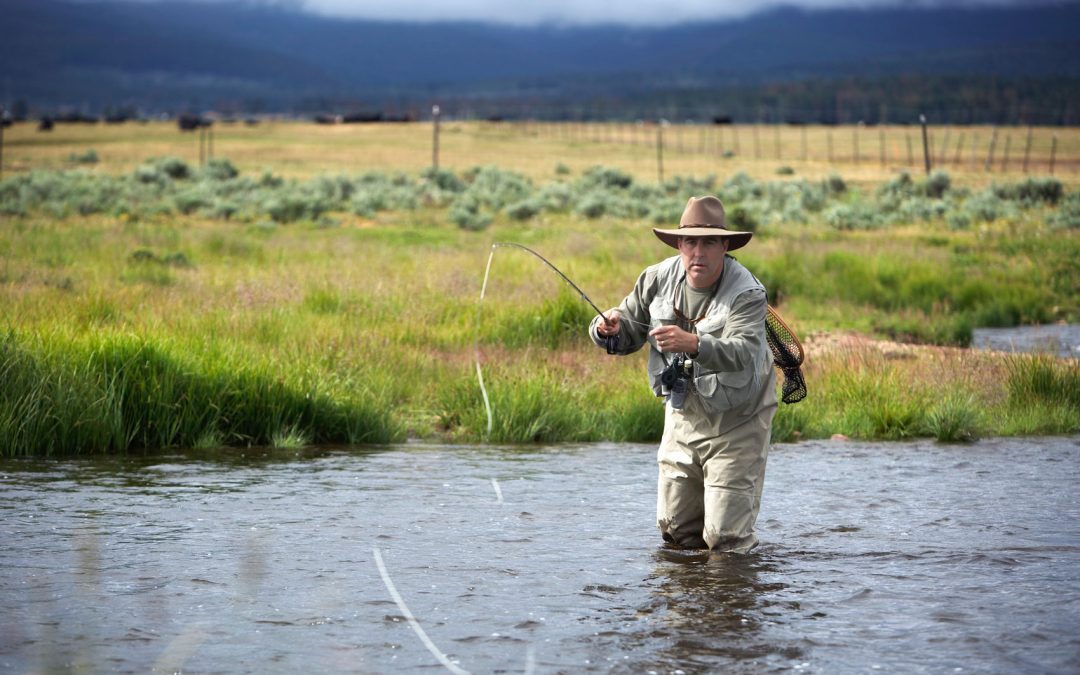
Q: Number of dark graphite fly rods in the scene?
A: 1